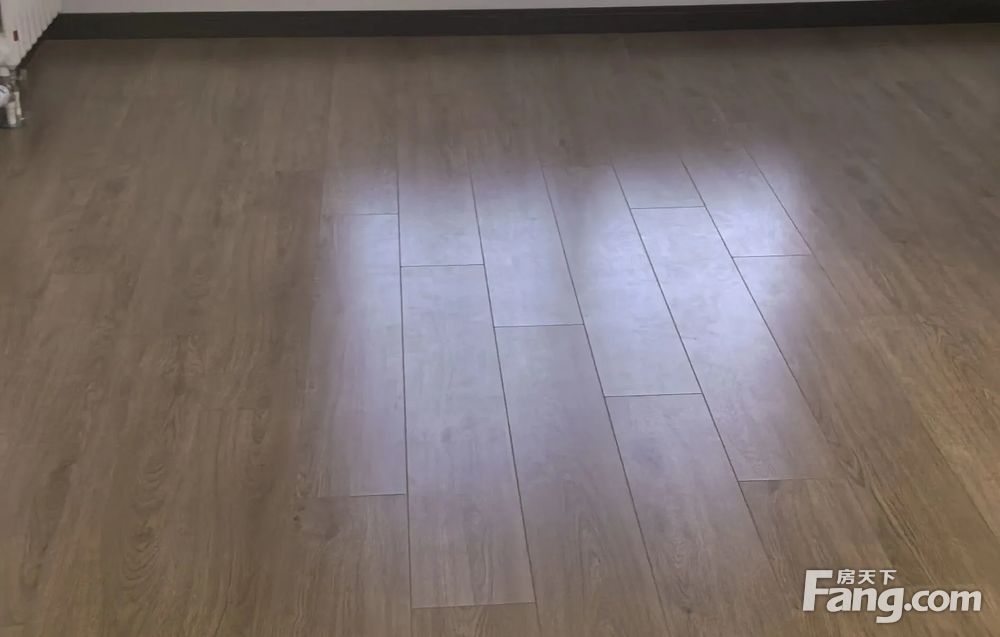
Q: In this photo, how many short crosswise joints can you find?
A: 9